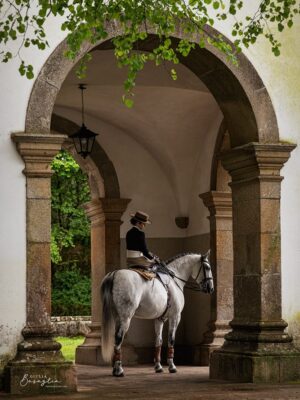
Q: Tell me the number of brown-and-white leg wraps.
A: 3